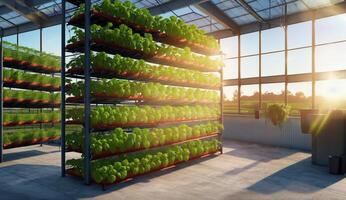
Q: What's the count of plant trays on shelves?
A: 12